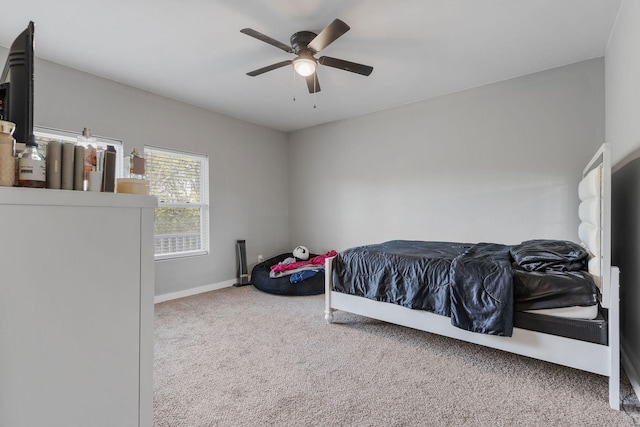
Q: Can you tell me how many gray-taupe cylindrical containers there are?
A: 3